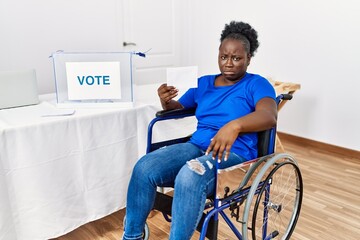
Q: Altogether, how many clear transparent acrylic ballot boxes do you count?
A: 1